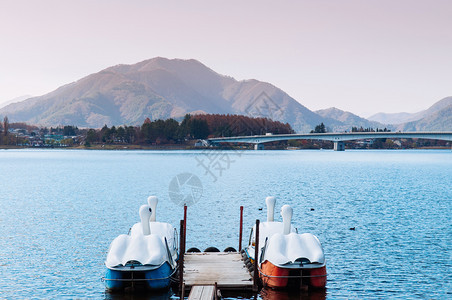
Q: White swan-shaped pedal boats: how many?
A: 4